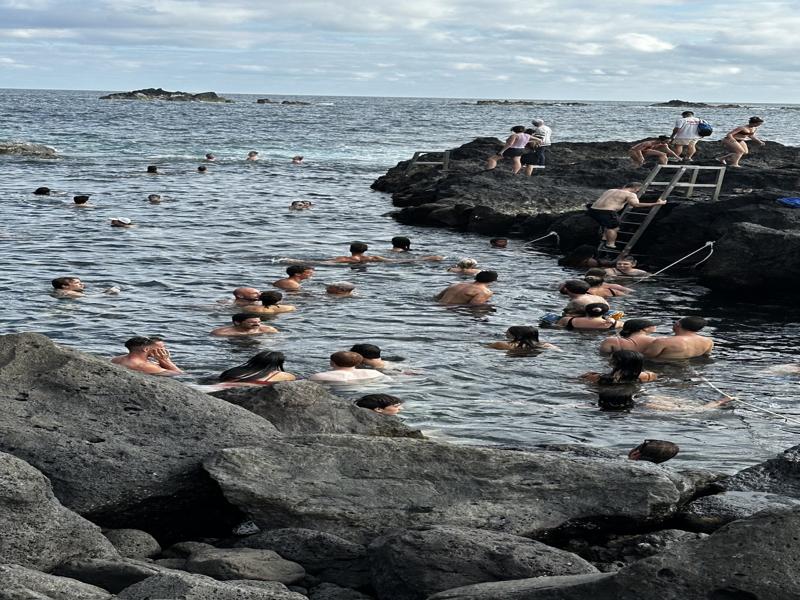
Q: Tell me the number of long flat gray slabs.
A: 1